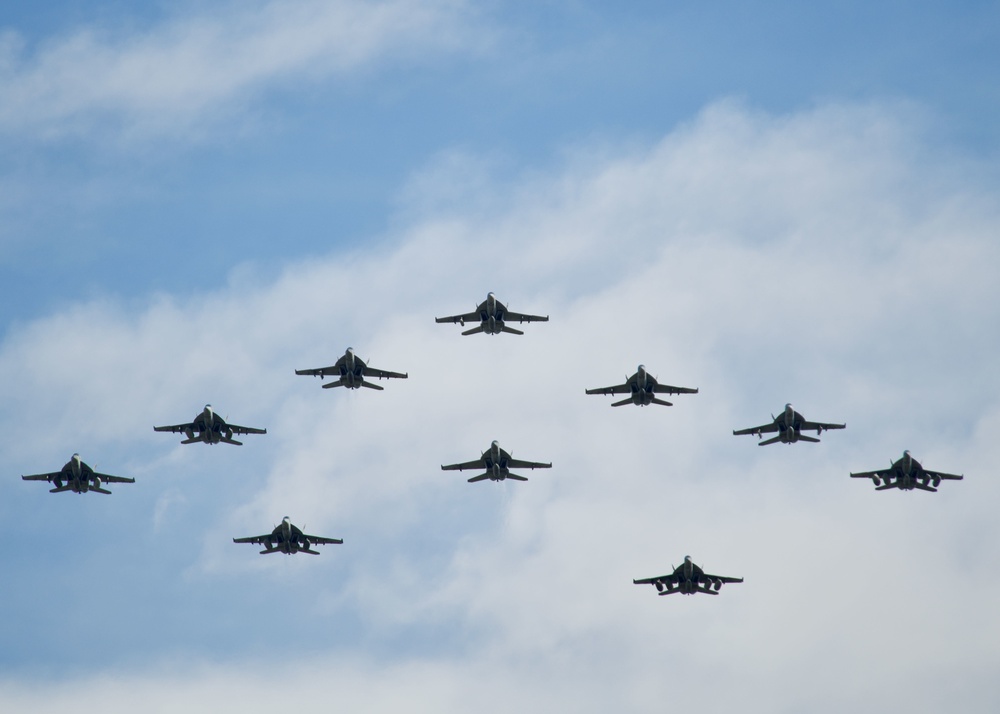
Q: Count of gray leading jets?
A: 1